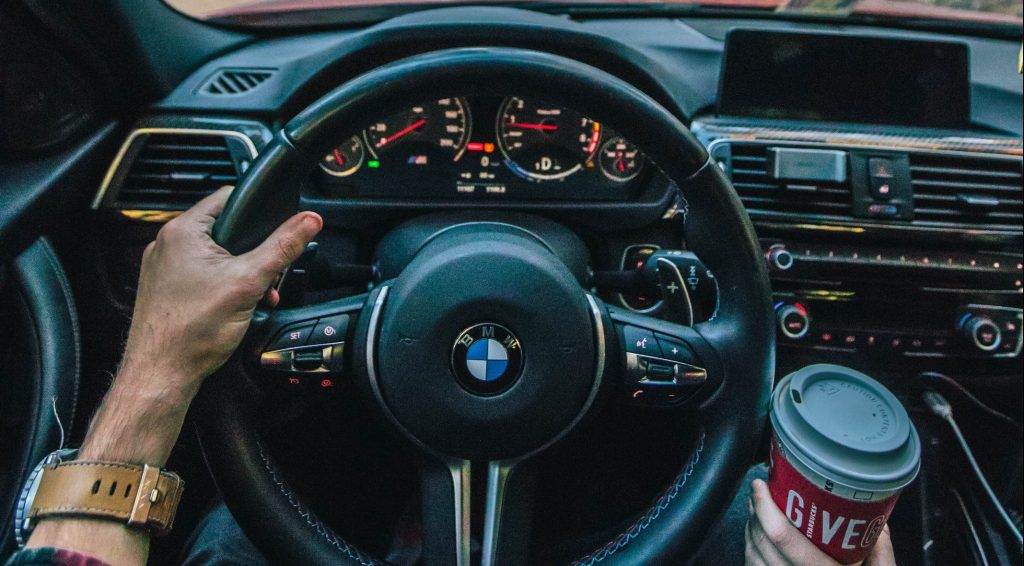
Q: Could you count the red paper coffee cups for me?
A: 1